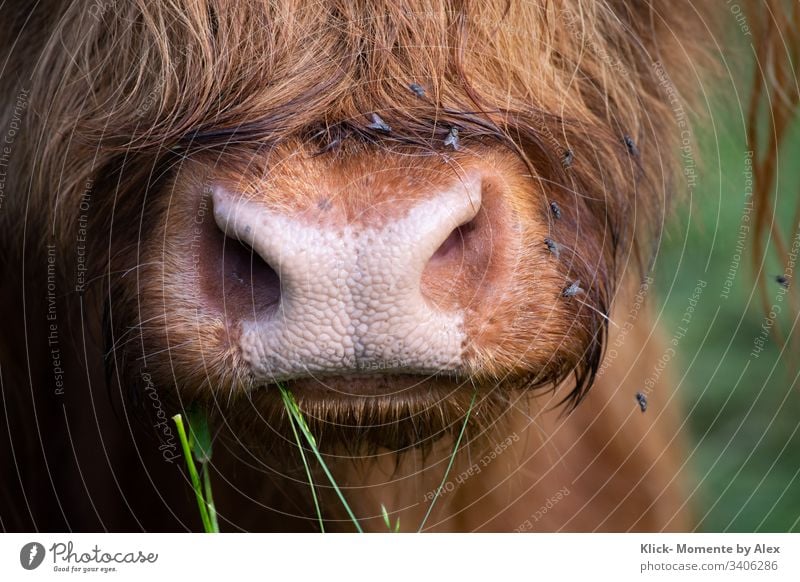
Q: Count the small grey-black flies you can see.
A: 10